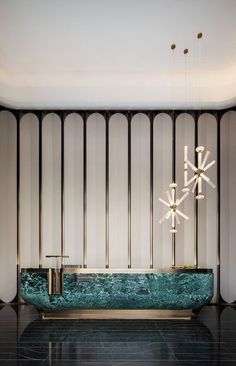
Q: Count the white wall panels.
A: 11